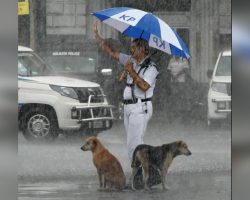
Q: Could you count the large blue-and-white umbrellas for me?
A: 1